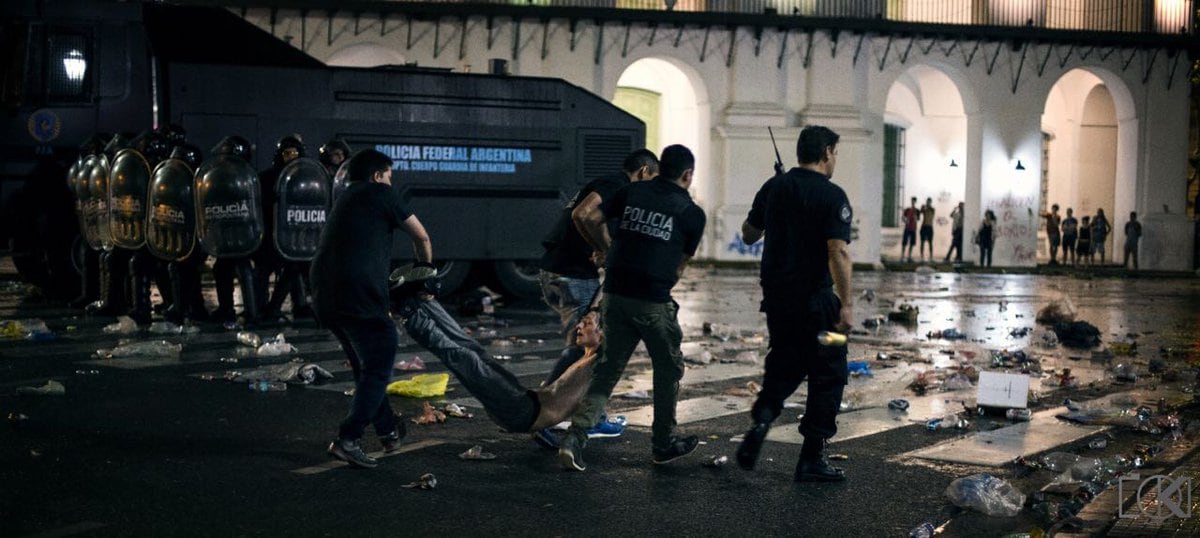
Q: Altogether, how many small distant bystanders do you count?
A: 9